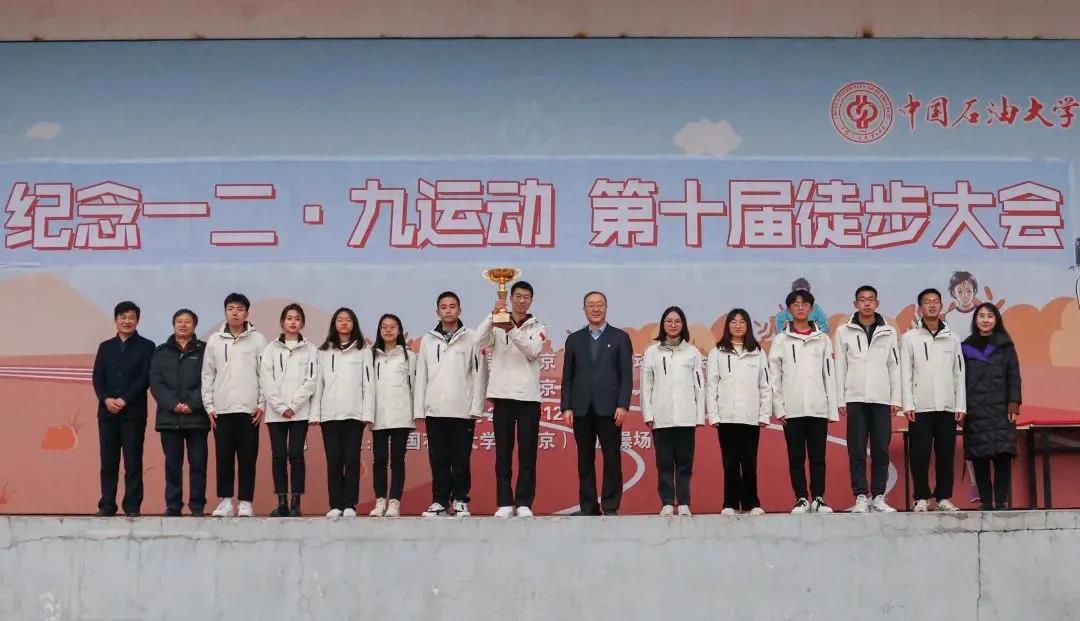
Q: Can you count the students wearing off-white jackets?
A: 11